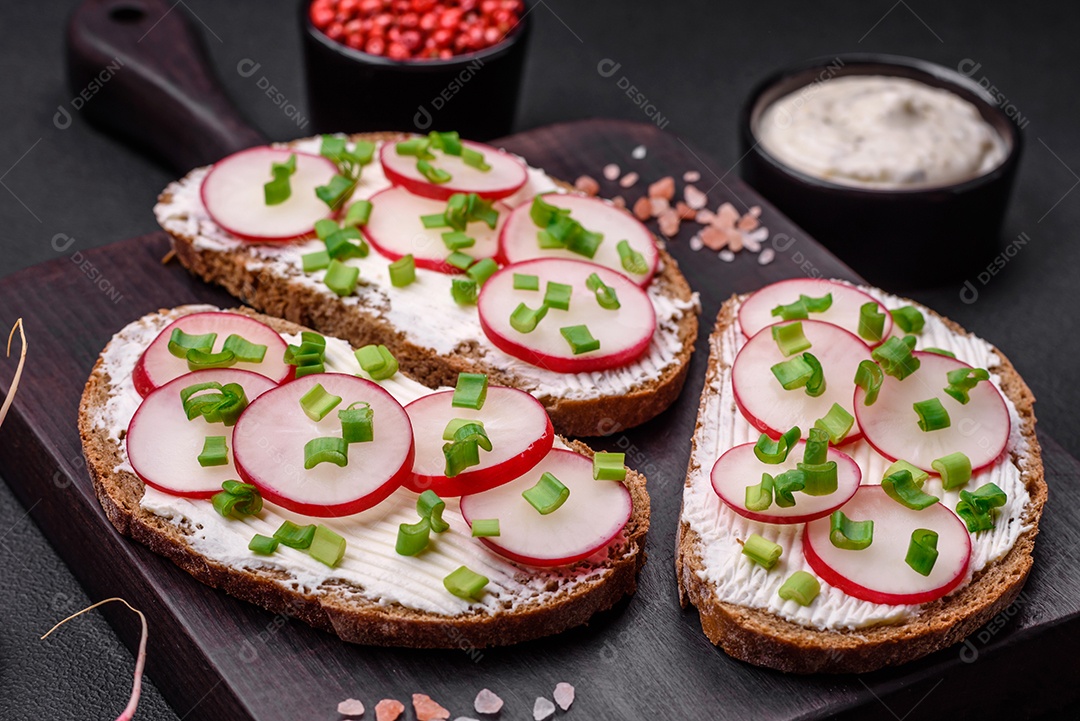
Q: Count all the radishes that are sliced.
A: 15